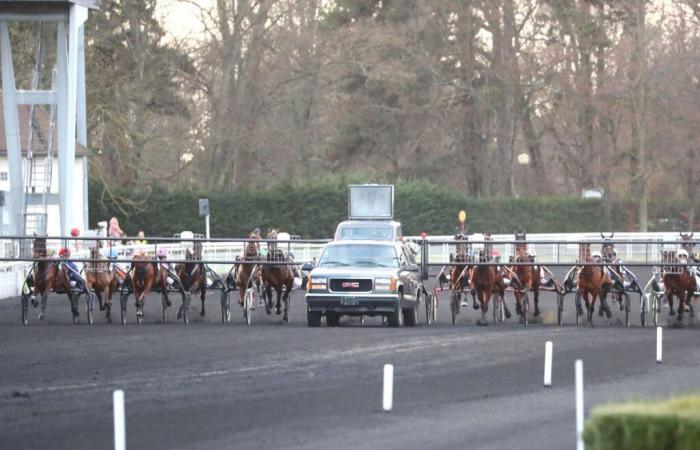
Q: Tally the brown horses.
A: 12